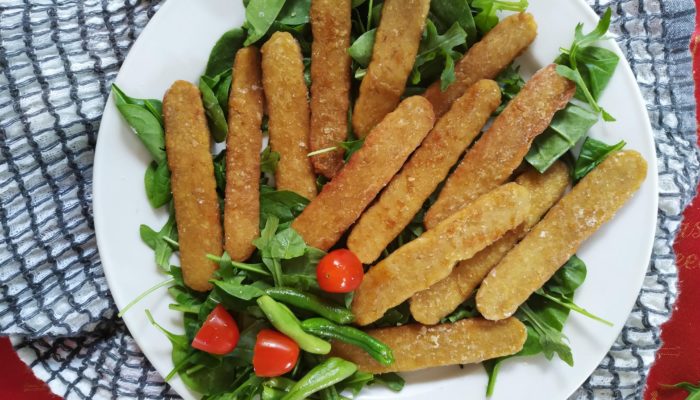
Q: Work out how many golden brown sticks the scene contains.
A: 13